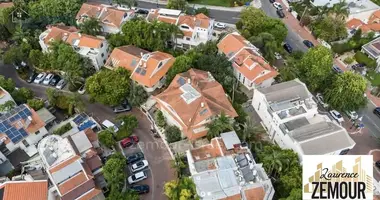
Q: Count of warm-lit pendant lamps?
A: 0